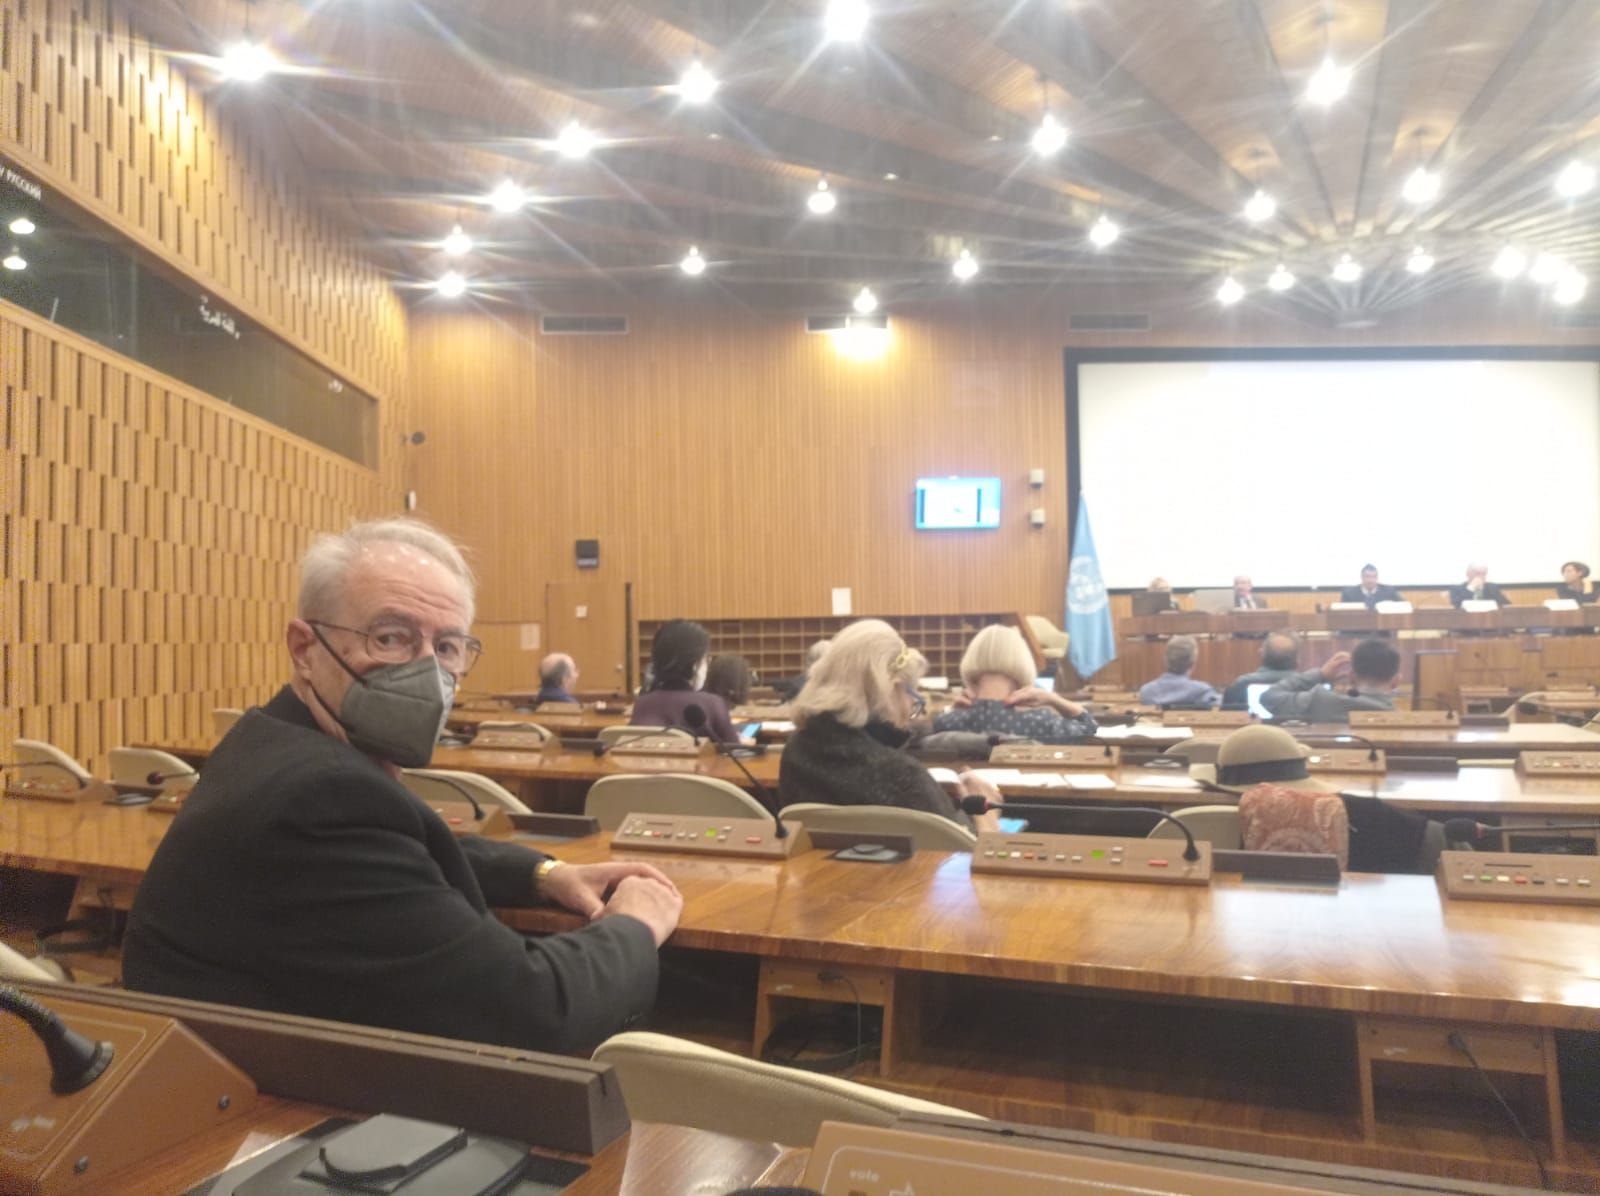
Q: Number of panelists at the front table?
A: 5